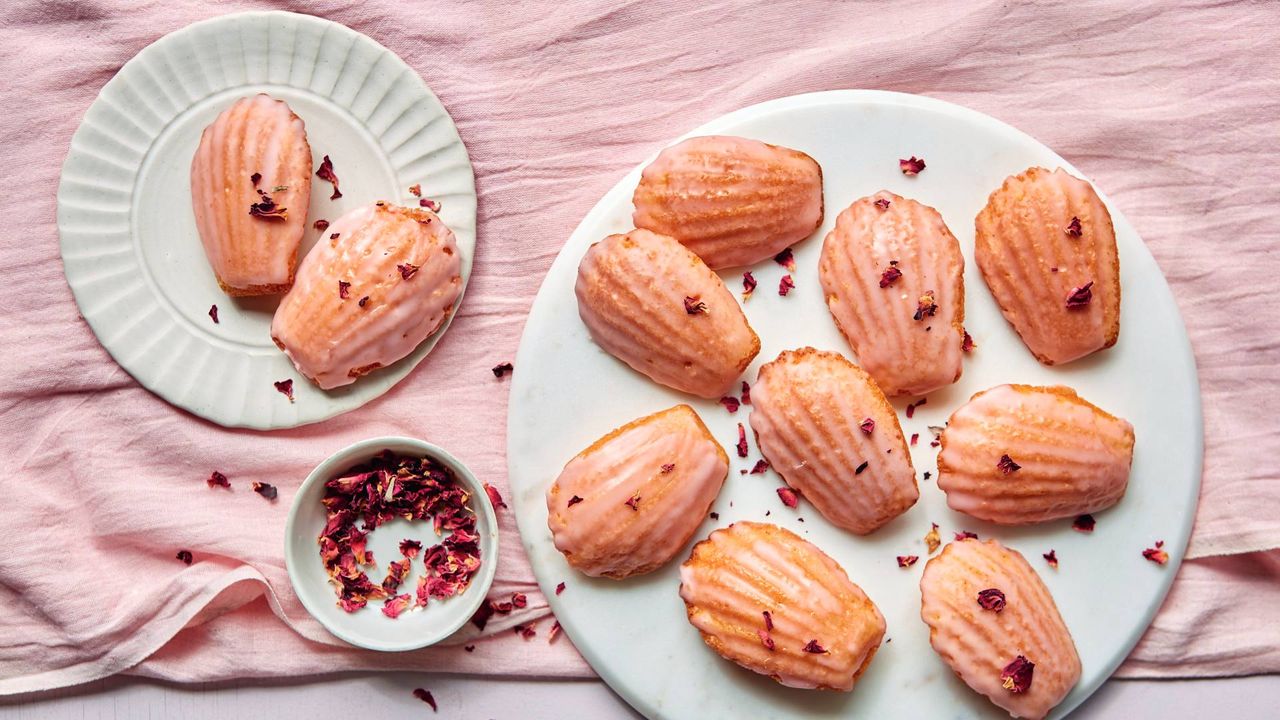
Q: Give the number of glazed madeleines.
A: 11